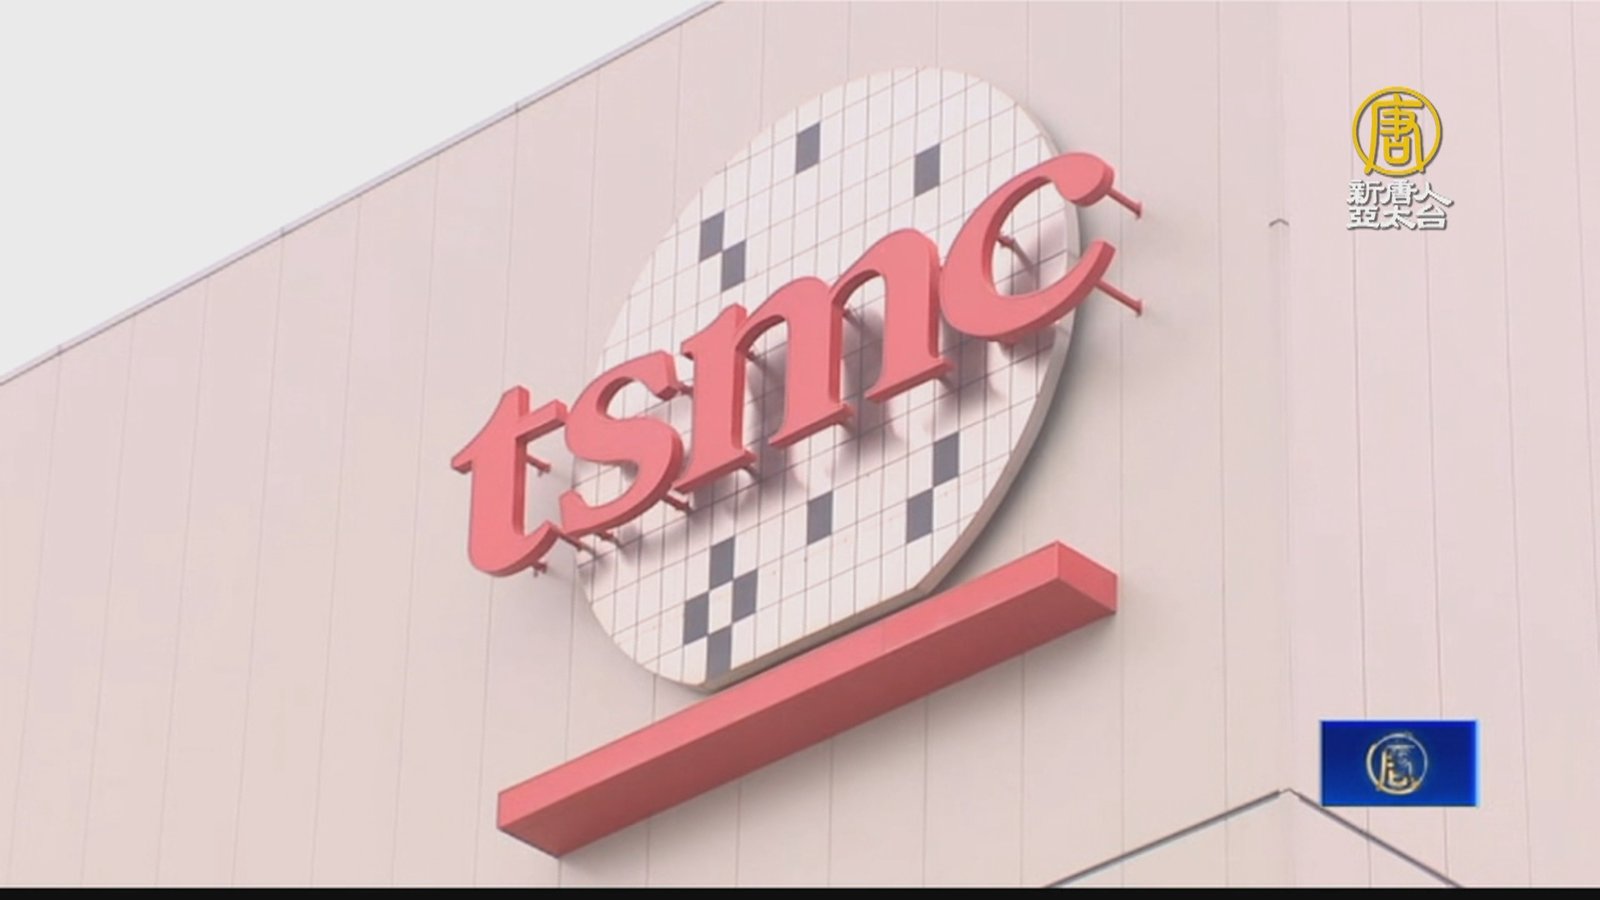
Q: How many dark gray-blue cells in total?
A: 11